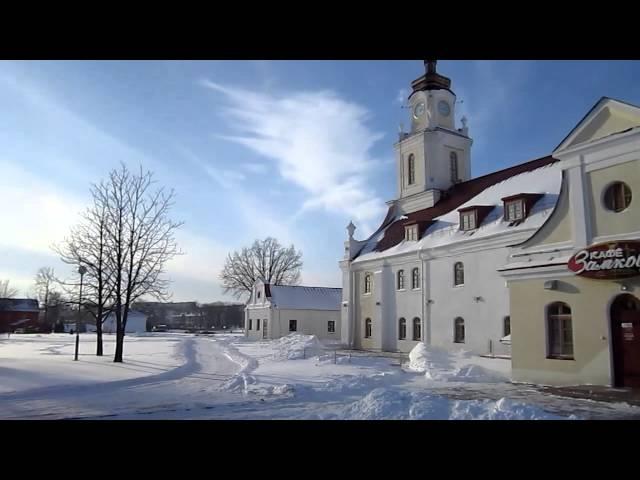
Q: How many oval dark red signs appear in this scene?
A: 1